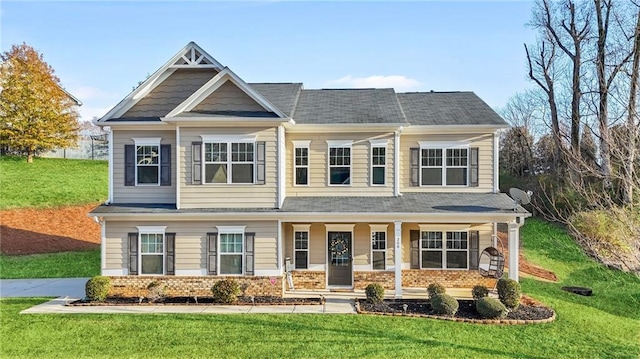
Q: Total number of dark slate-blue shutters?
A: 12